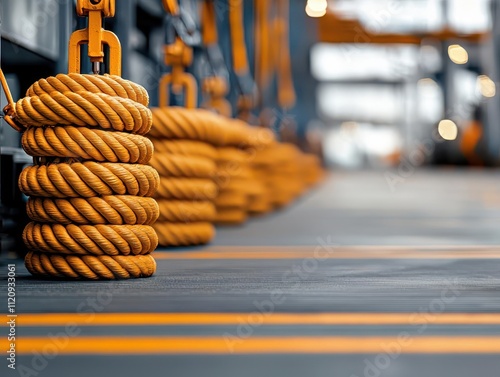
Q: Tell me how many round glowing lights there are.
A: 4